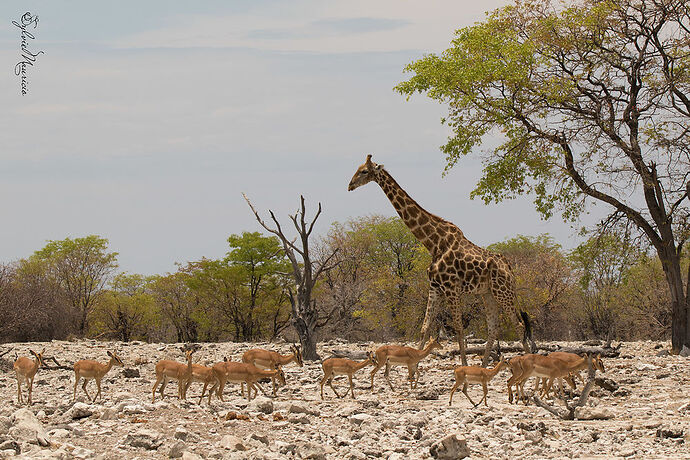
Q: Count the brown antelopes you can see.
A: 12